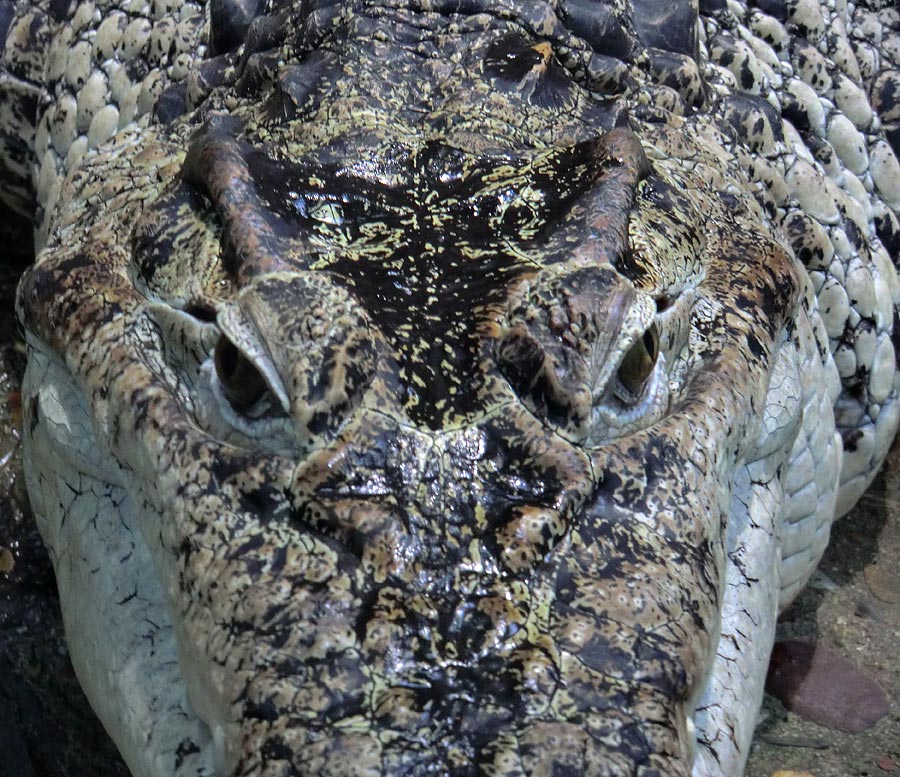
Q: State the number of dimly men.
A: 0